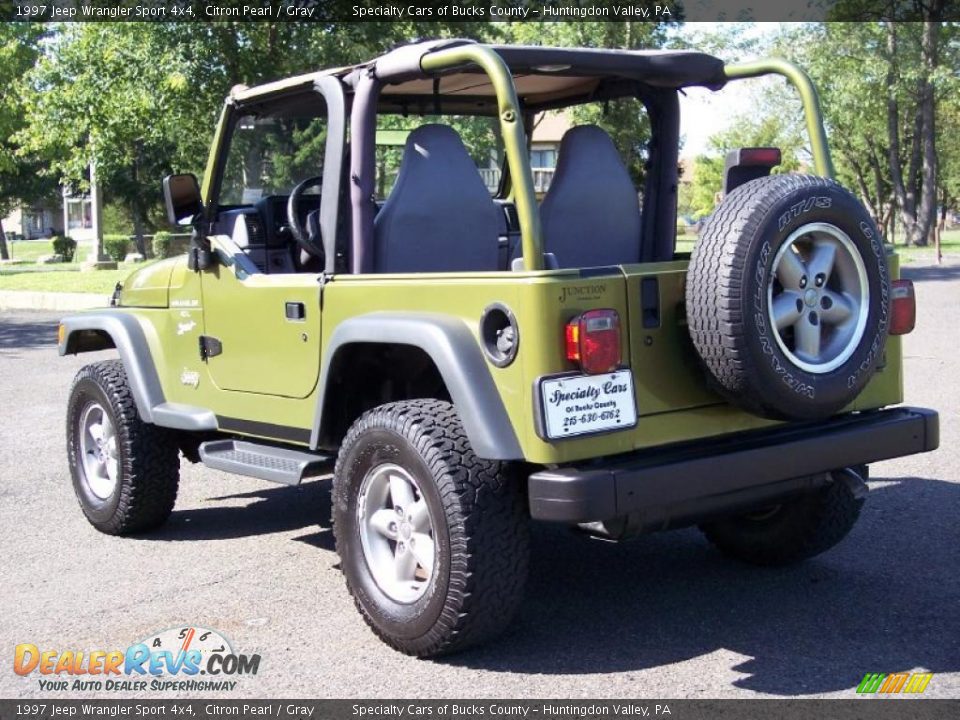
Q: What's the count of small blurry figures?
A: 0